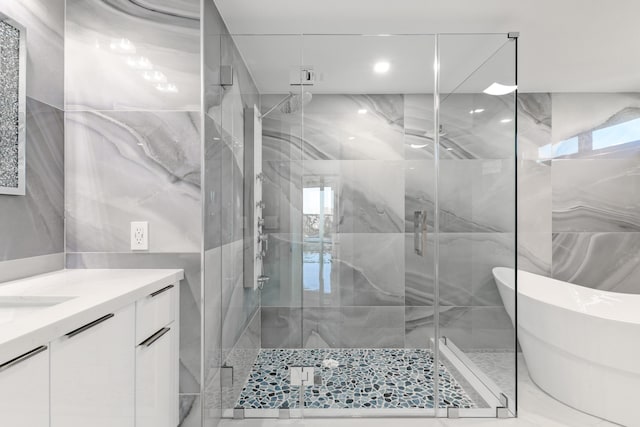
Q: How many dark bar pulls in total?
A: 4